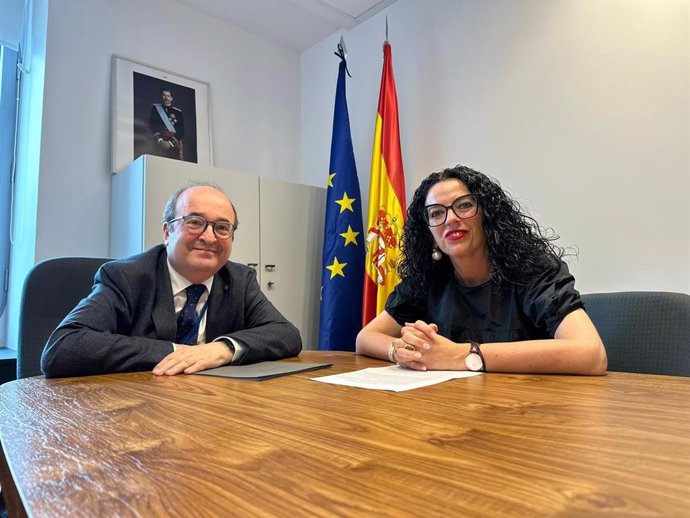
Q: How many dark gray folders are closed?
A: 1